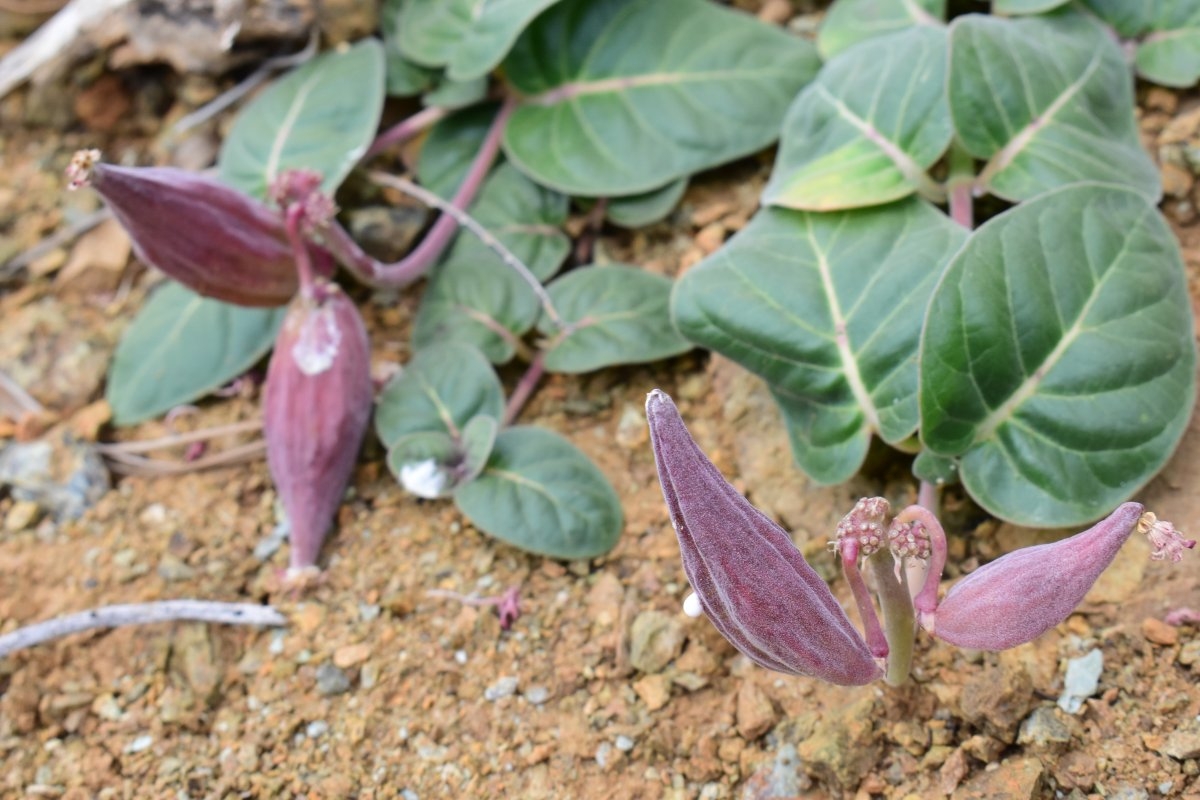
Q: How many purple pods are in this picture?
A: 4